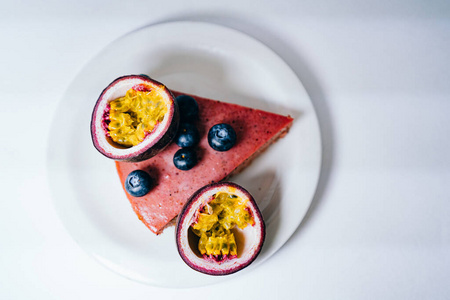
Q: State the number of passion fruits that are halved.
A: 2